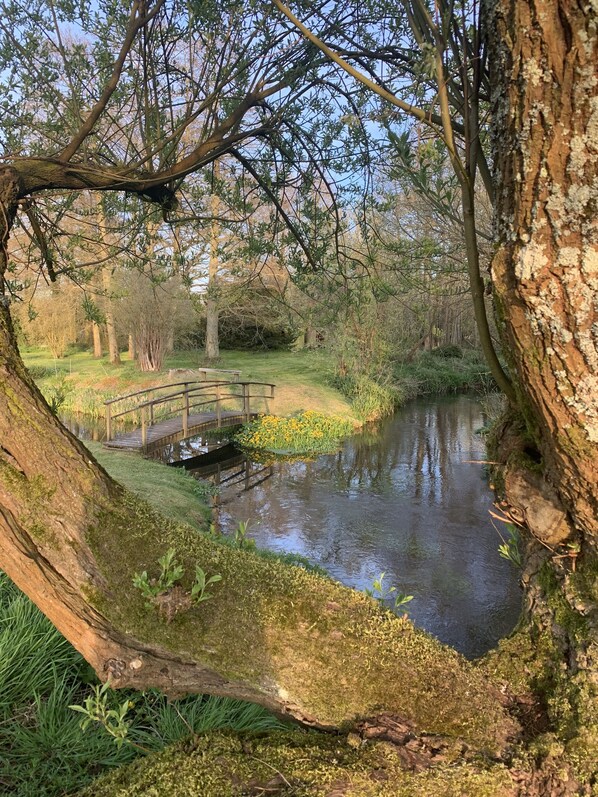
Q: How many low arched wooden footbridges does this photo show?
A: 1